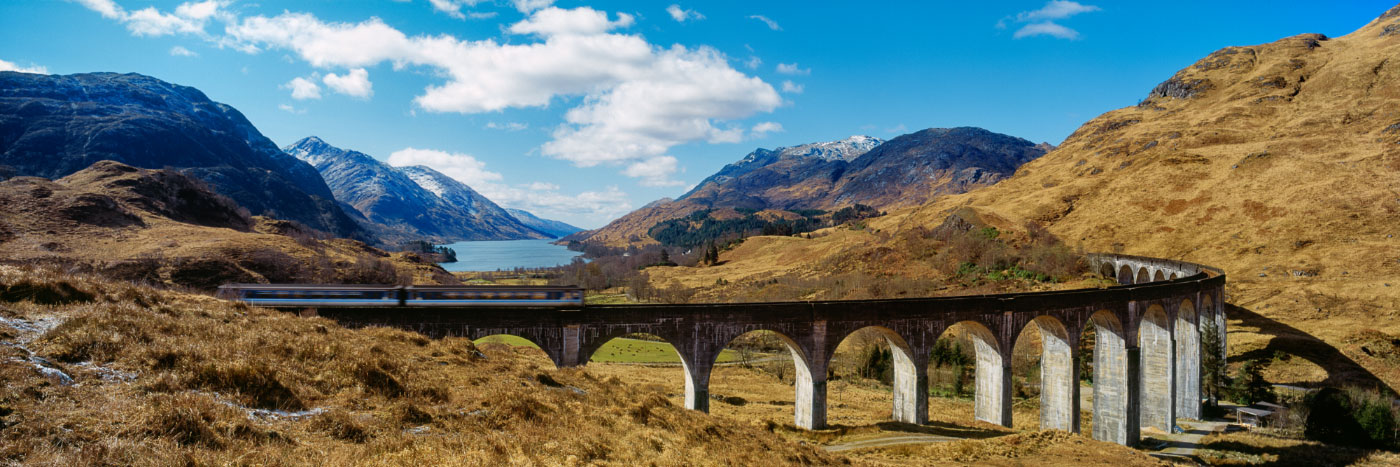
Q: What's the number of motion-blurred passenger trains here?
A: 1